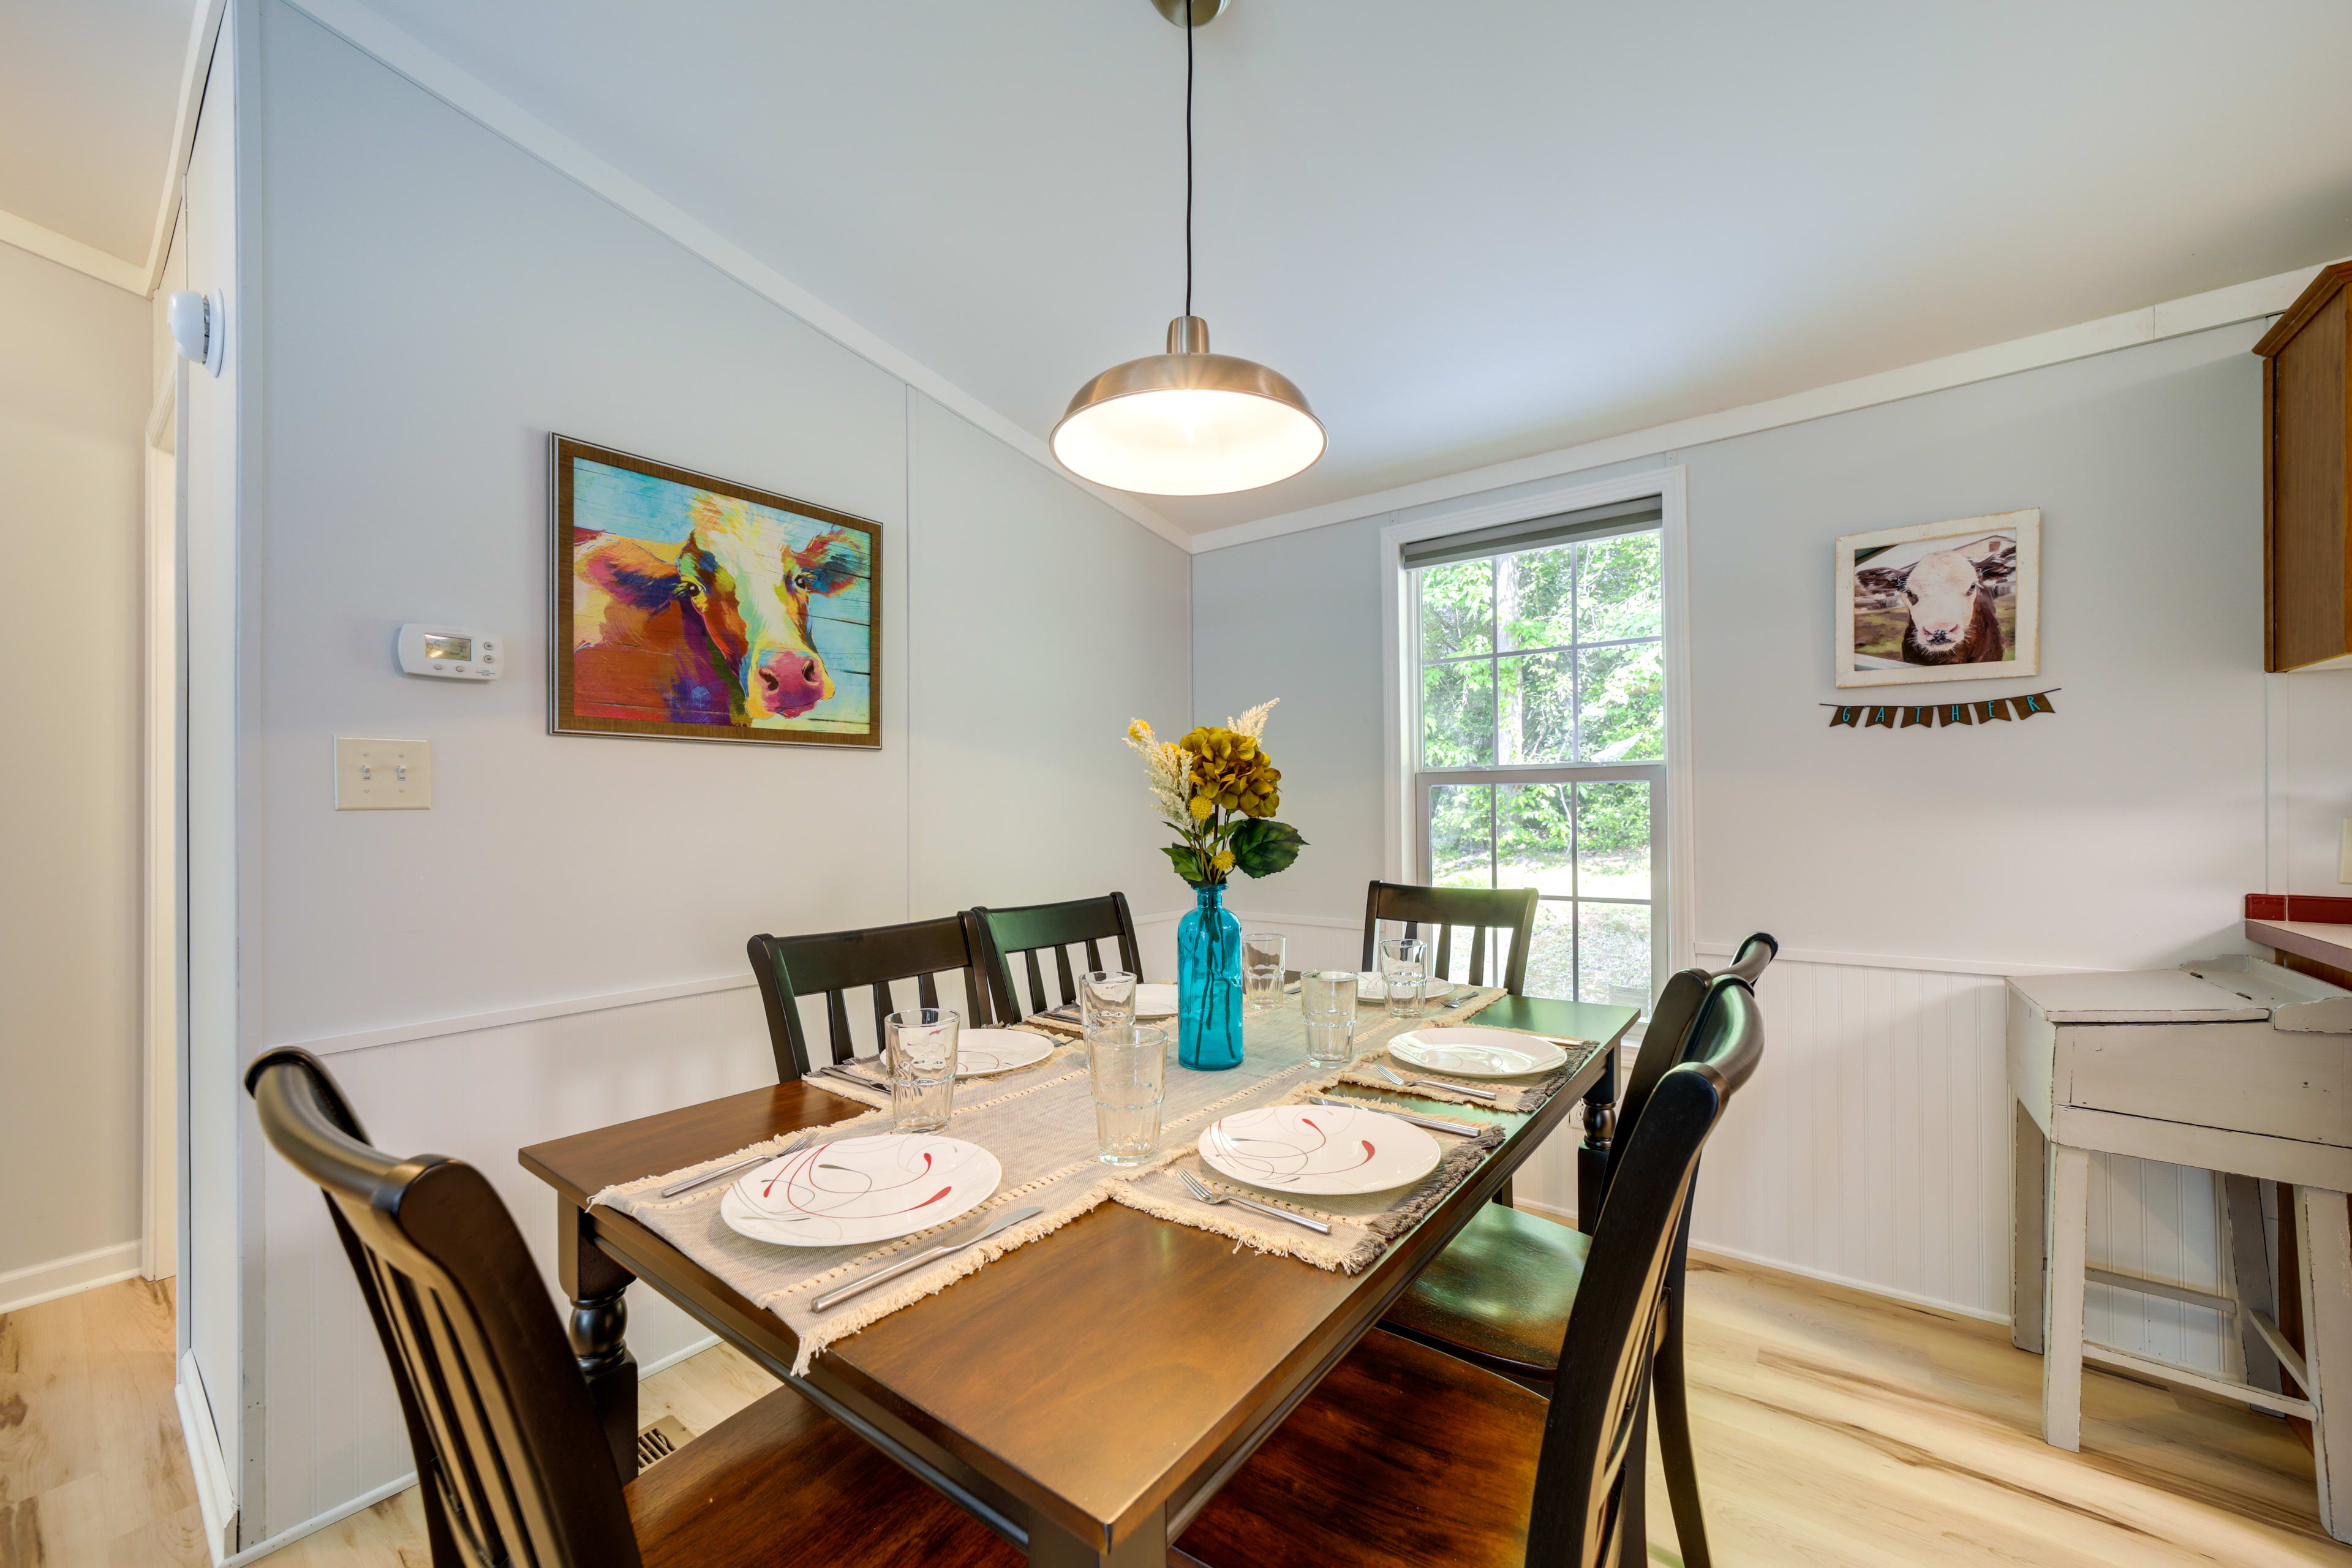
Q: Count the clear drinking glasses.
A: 6